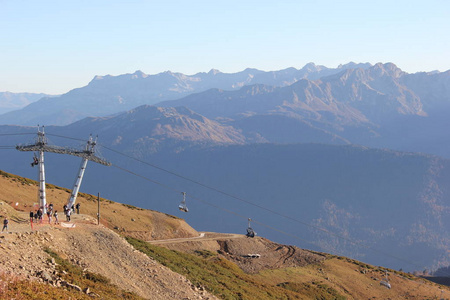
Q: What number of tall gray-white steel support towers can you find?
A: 2